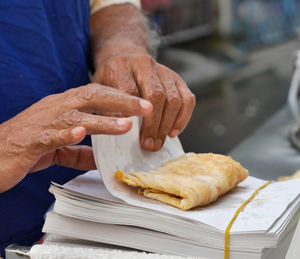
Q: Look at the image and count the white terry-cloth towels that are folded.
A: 1